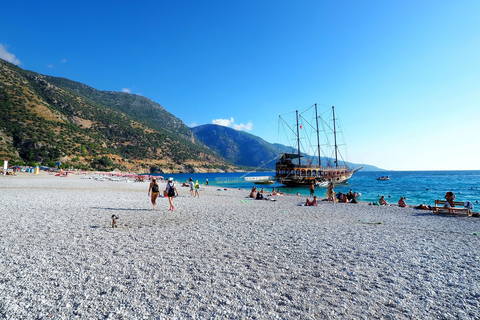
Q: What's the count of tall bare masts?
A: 3